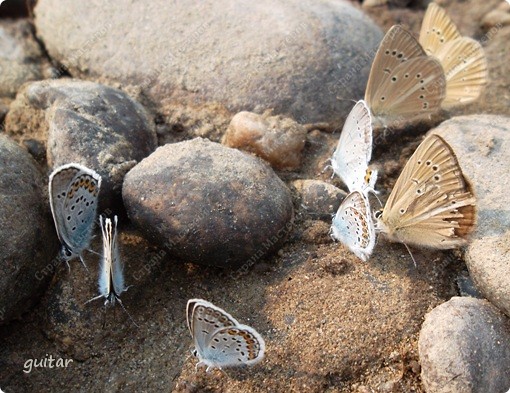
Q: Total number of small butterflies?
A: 5